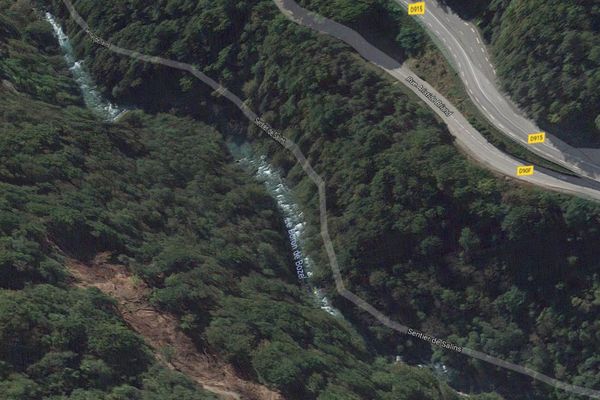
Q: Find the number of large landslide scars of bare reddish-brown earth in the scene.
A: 1